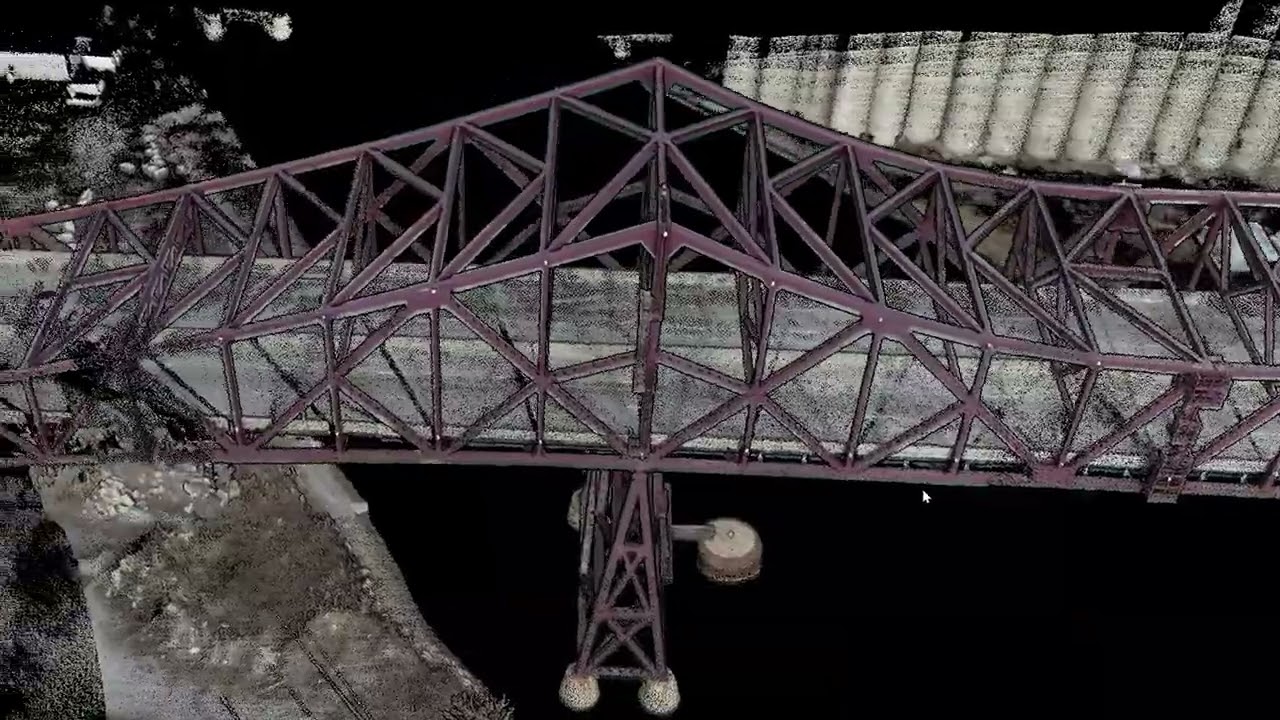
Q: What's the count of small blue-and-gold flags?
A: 0